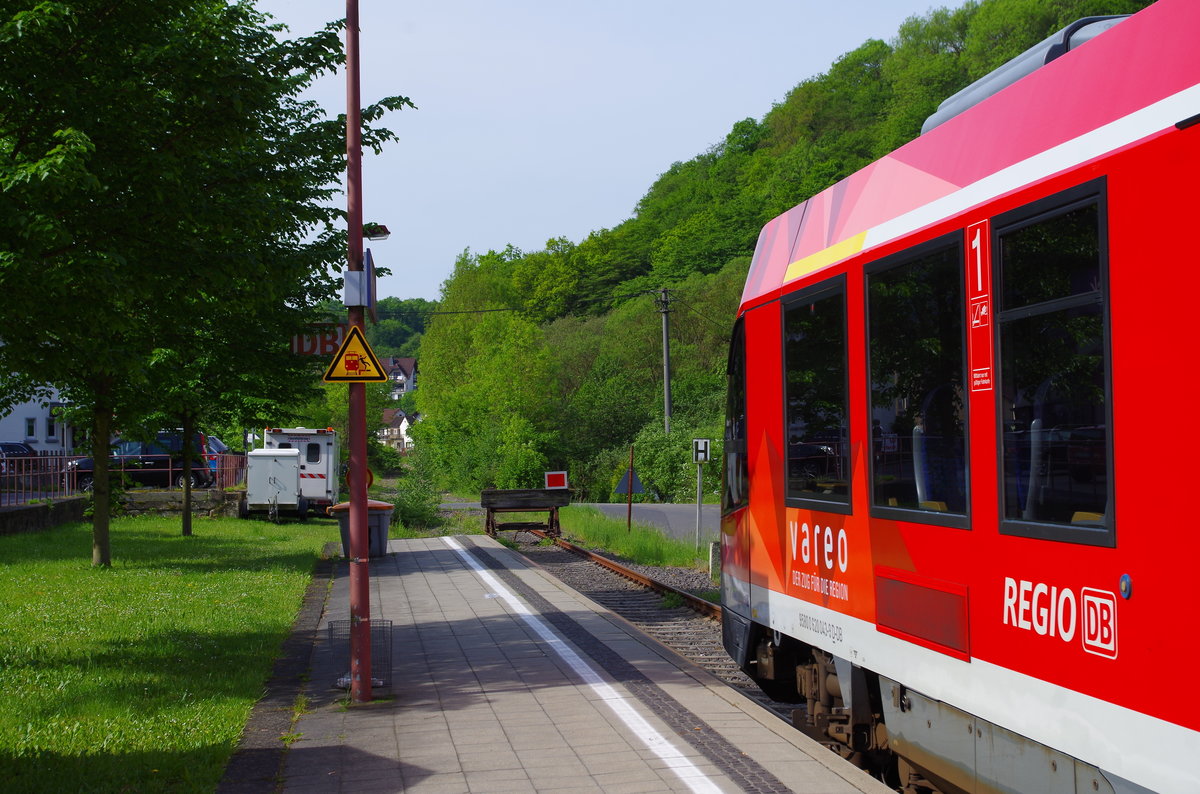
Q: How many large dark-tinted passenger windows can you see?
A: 3